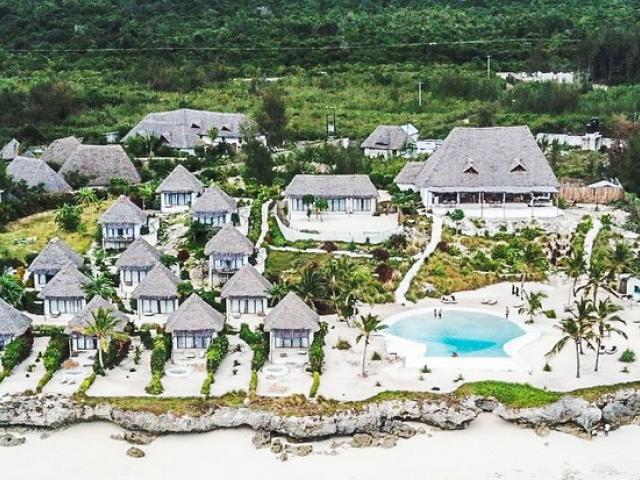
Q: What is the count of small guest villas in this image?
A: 13